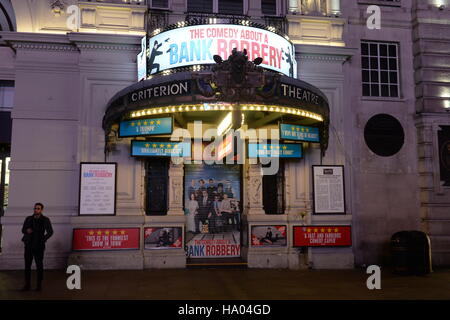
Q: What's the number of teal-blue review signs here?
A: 4